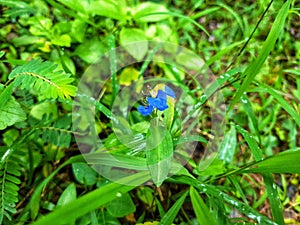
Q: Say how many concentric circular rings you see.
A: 2